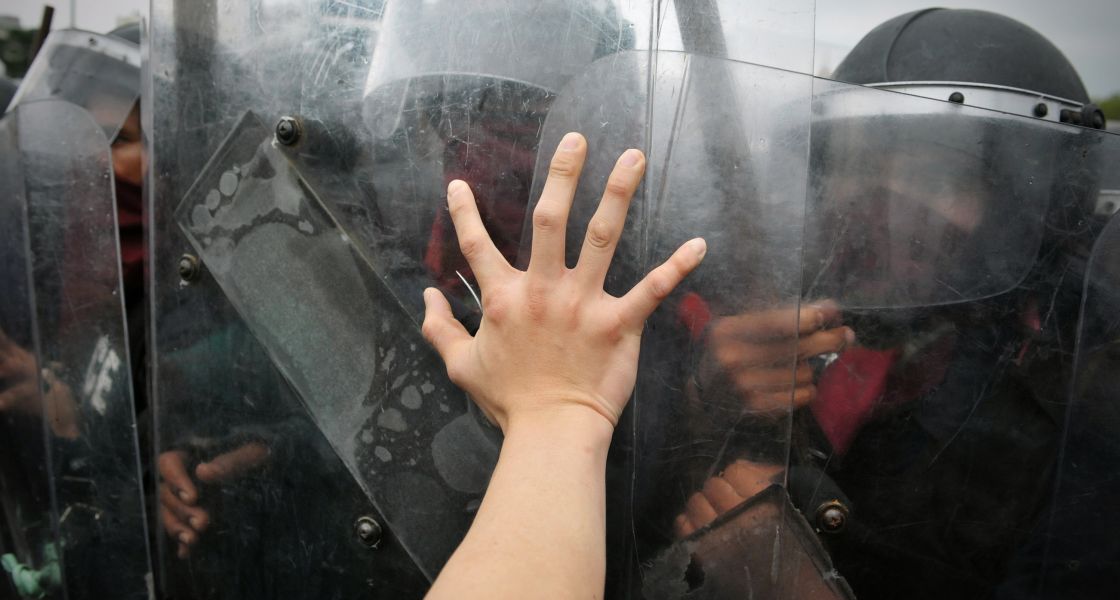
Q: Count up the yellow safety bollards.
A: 0